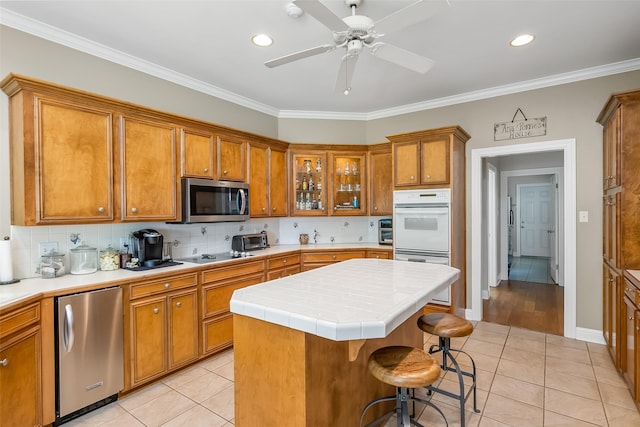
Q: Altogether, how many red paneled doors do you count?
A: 0